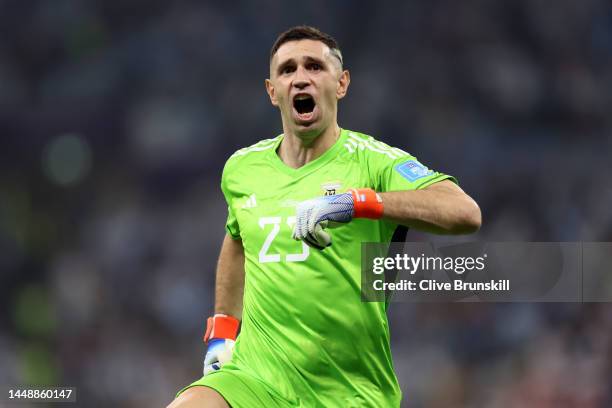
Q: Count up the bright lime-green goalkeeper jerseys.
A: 1